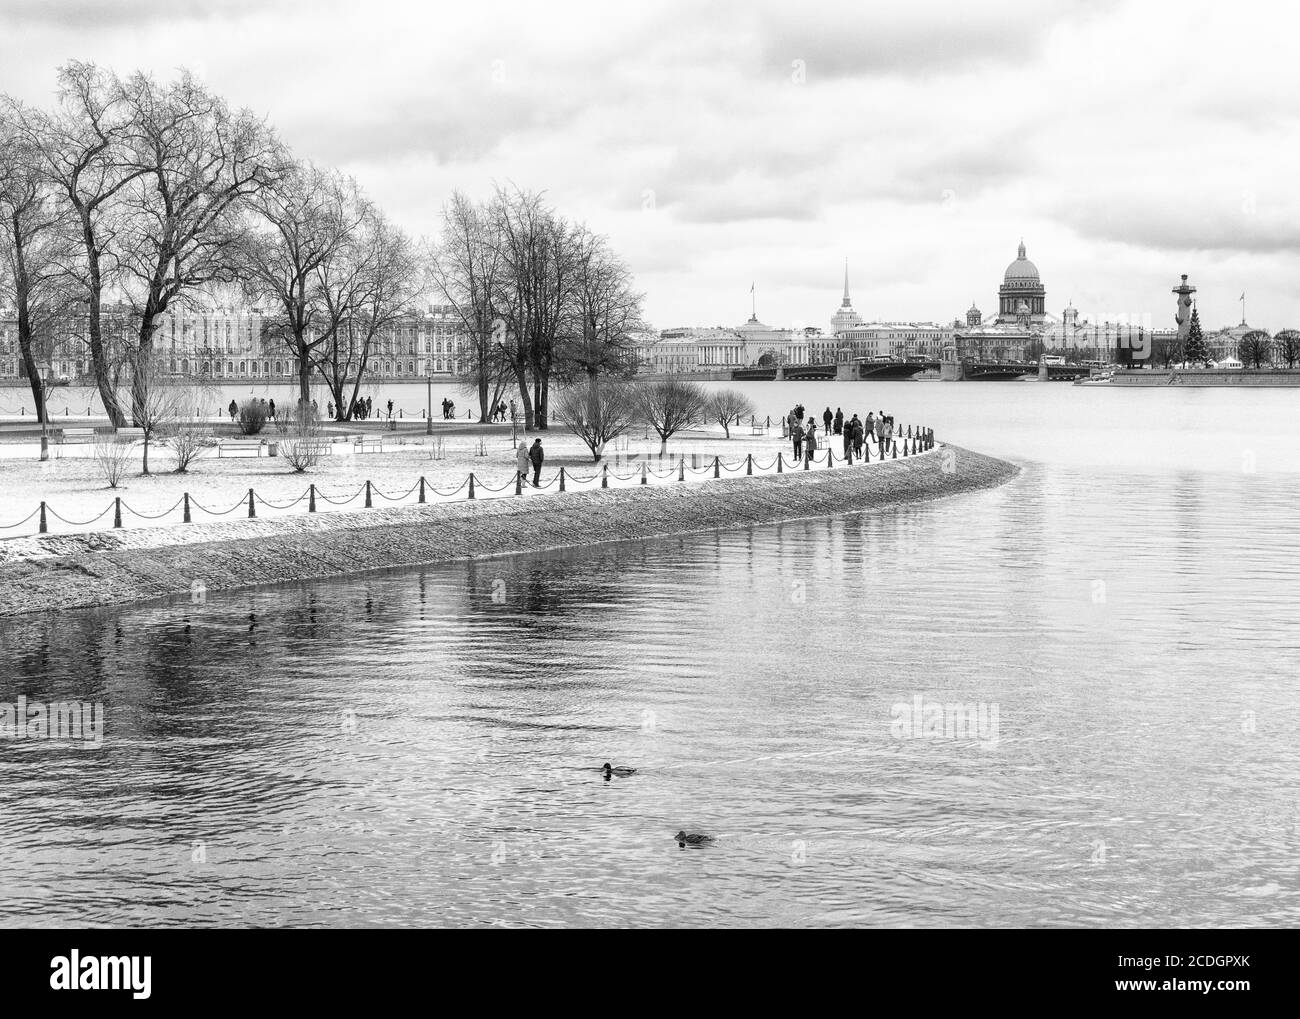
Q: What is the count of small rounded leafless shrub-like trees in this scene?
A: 3